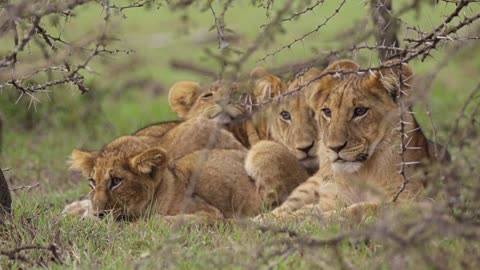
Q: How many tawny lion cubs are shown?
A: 4